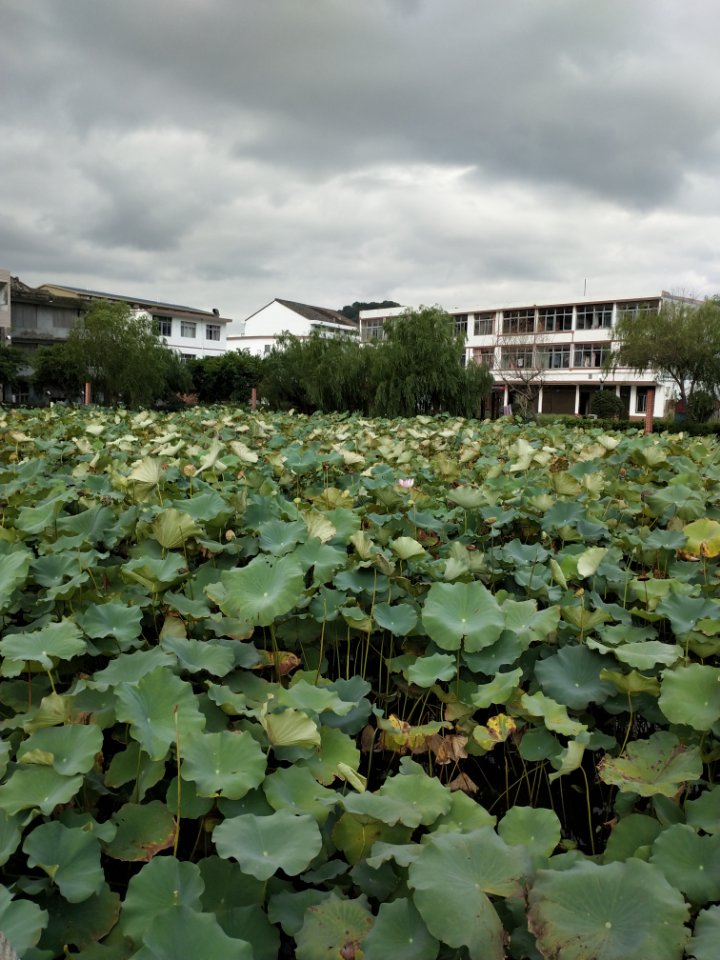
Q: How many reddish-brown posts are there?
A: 3